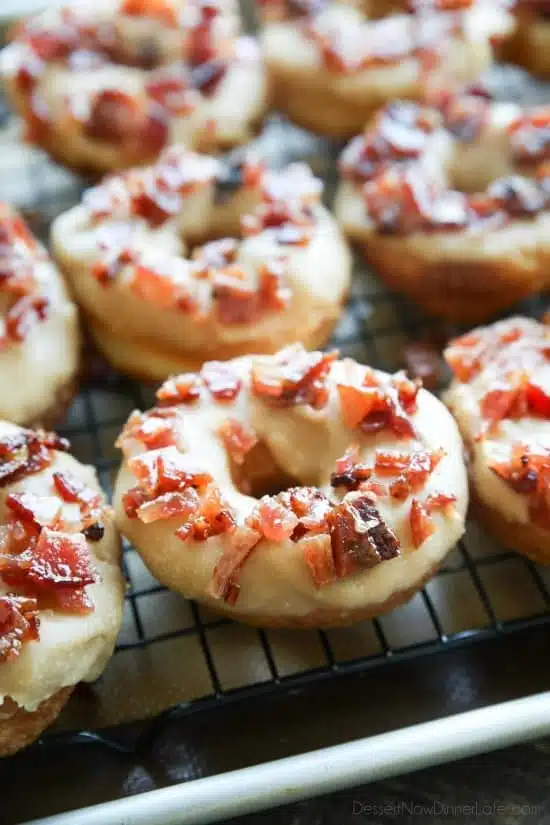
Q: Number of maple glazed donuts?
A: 9